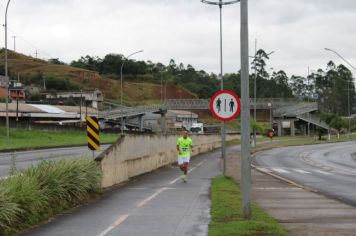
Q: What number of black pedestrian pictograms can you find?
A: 2